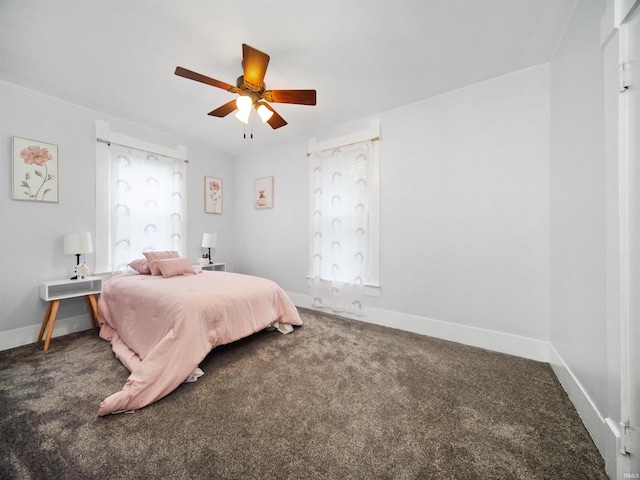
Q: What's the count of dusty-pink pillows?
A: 3